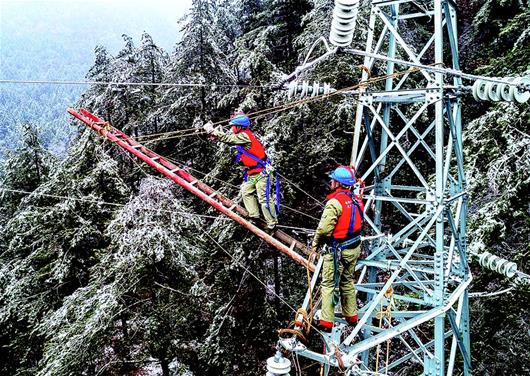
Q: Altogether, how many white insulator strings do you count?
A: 5